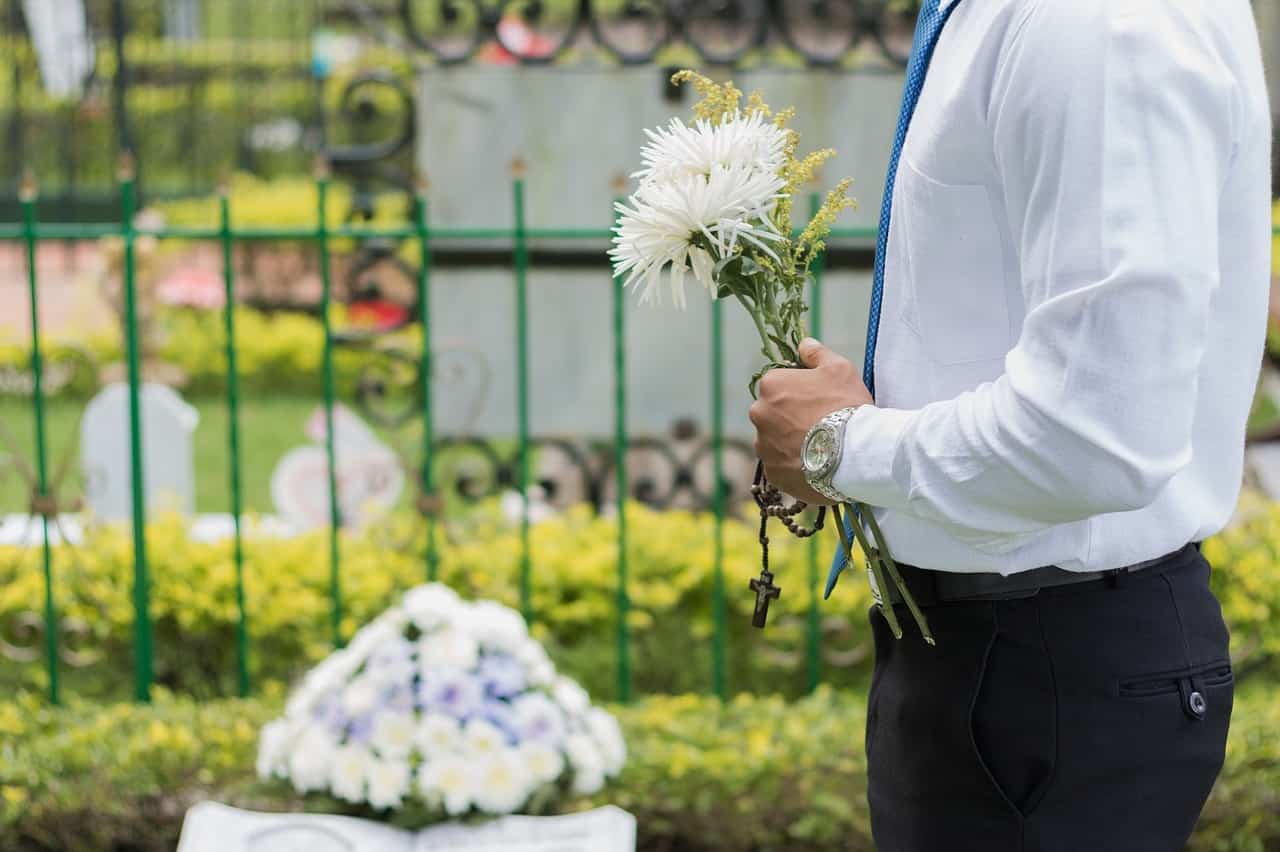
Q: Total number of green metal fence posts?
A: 9